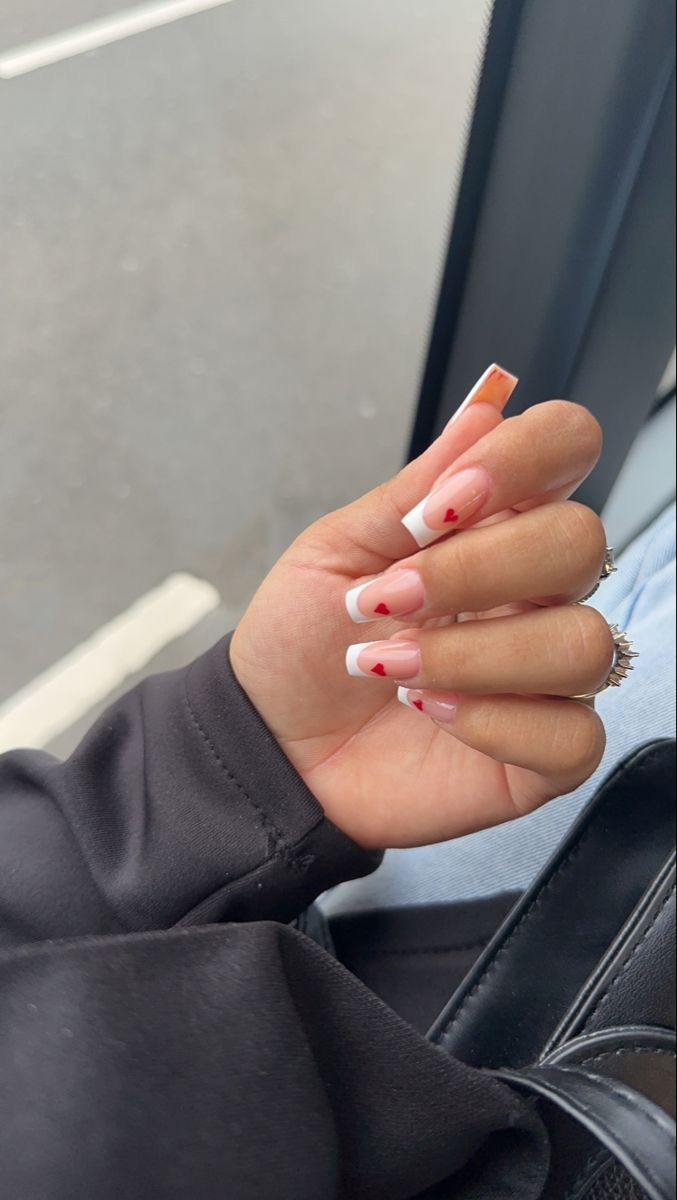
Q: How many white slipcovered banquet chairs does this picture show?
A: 0